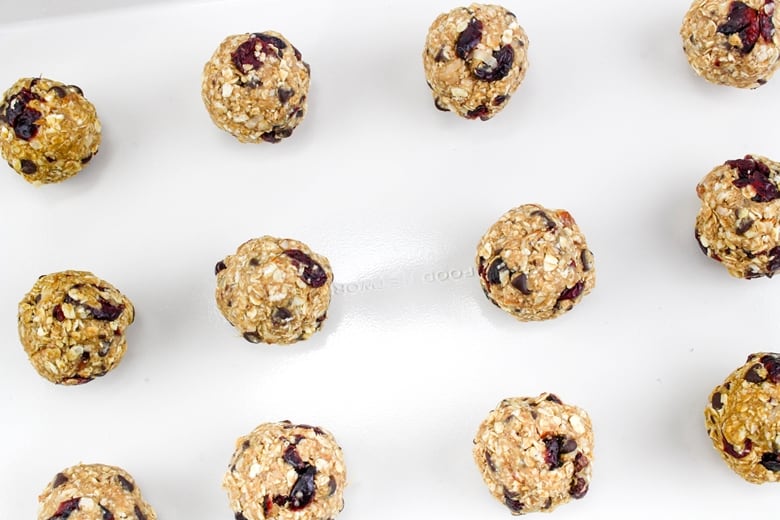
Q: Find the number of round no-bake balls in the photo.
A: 12